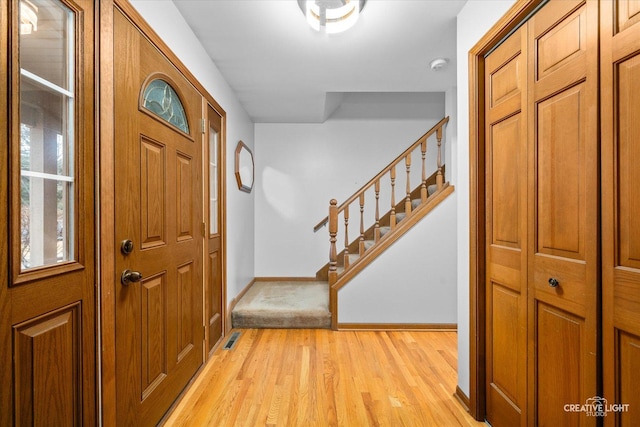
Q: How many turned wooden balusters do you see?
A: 7